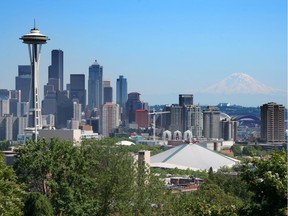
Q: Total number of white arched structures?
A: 3